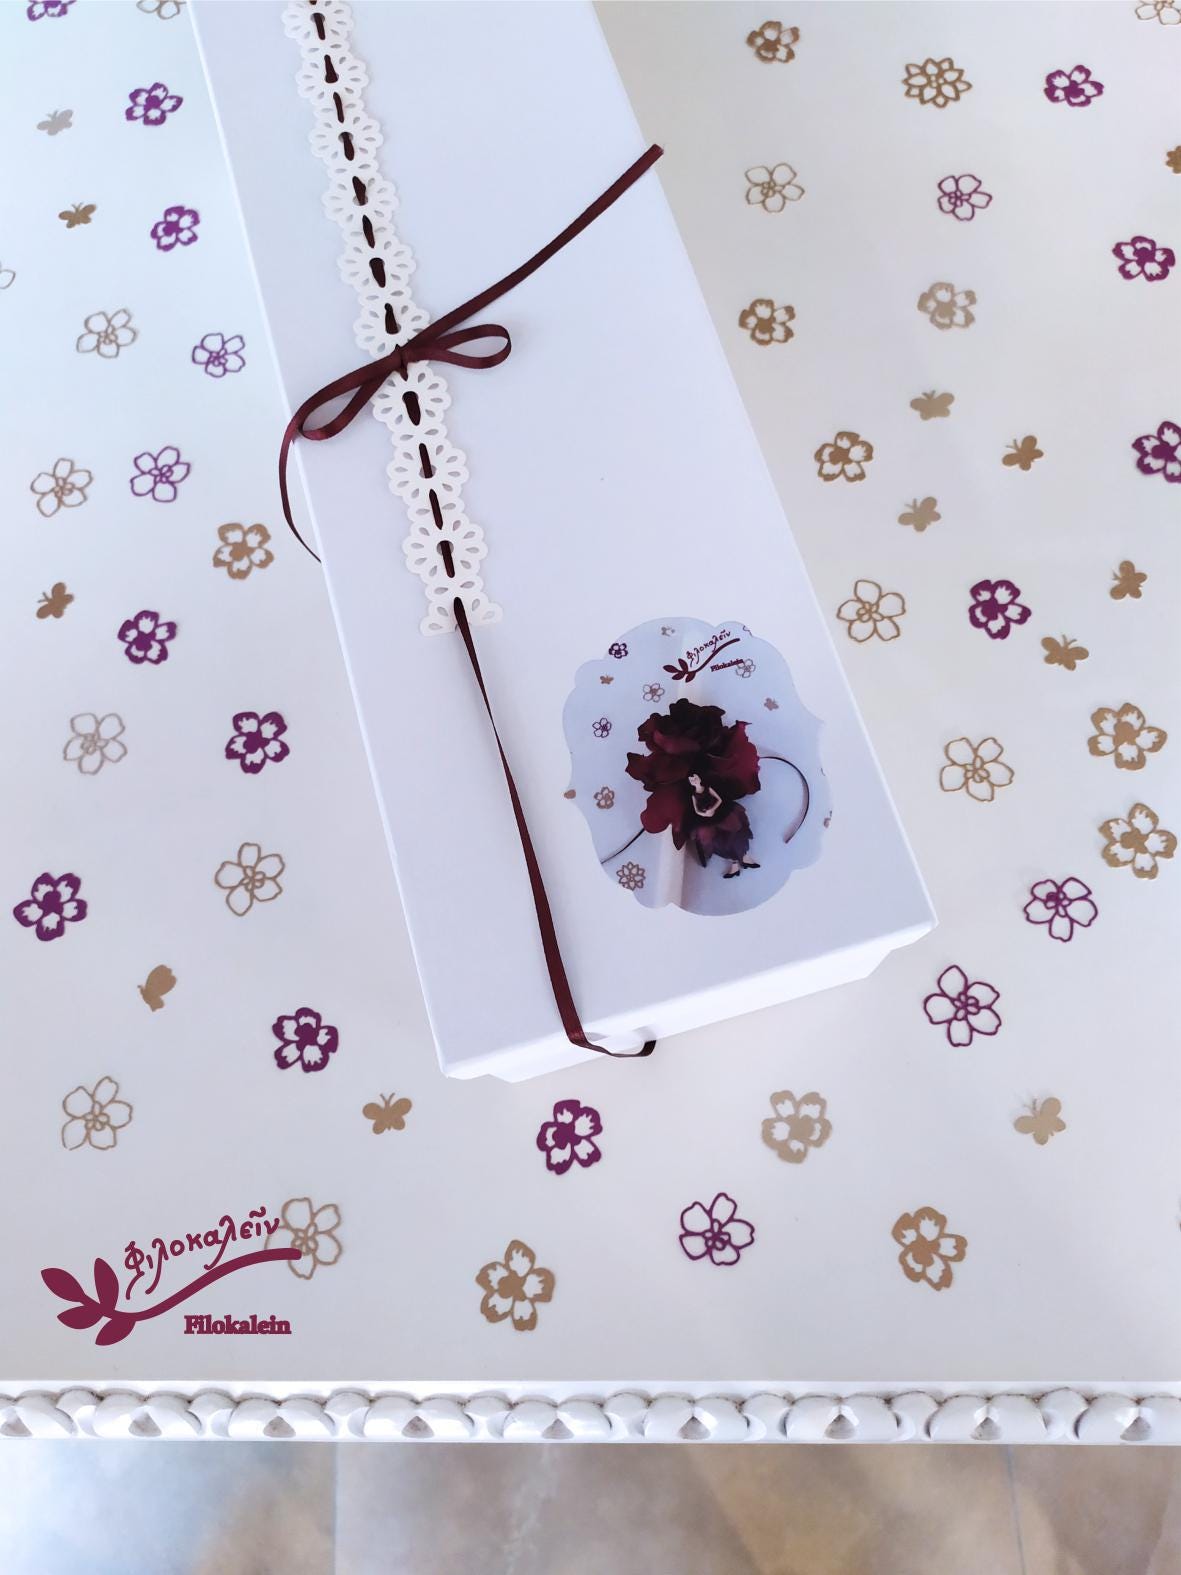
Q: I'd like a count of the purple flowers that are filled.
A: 12